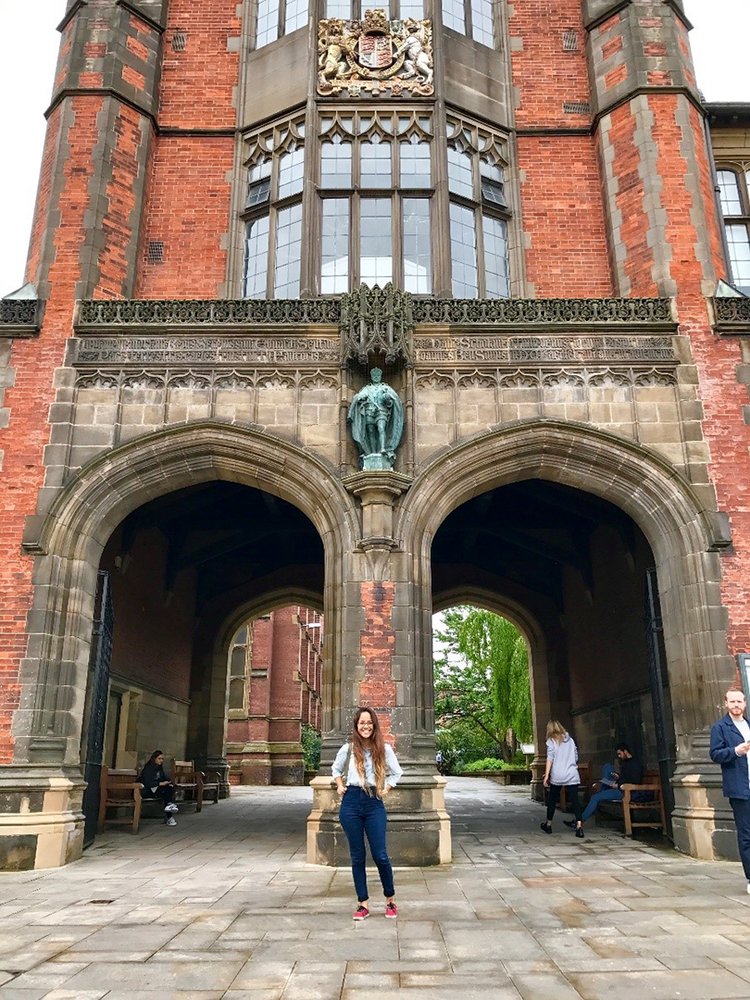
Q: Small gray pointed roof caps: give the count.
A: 2